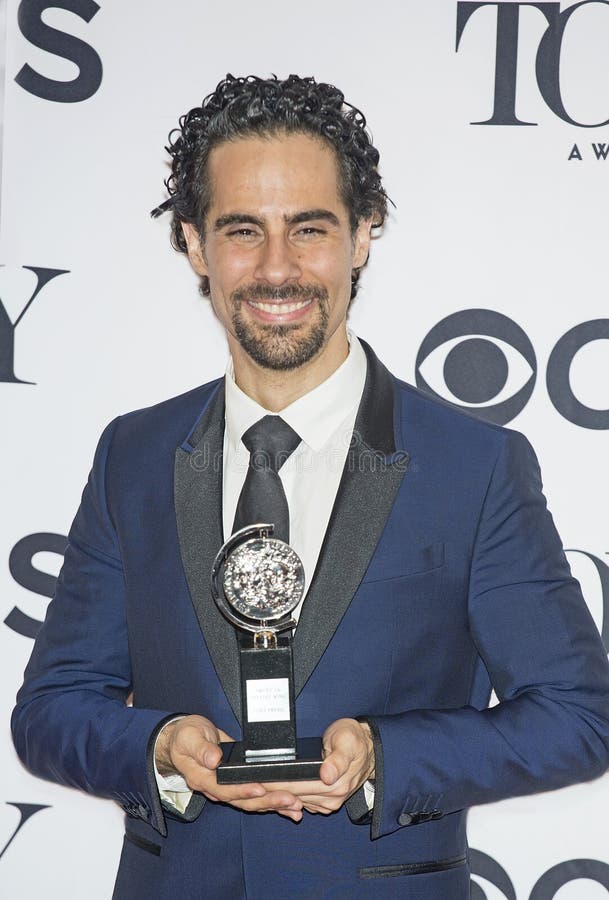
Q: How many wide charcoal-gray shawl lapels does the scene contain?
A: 2